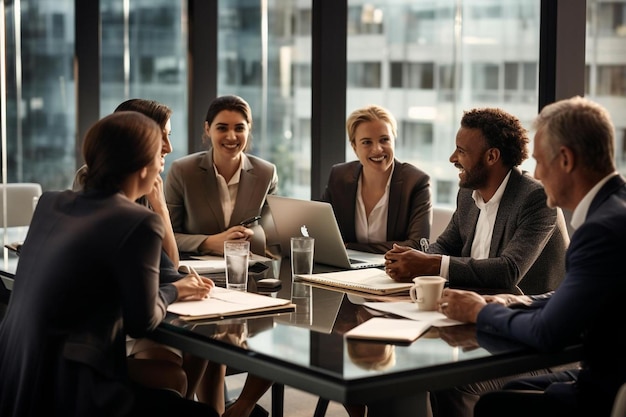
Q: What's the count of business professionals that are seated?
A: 6